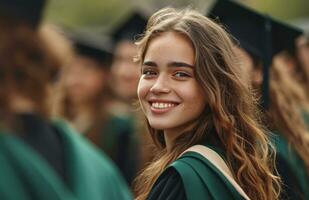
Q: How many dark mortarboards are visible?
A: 4